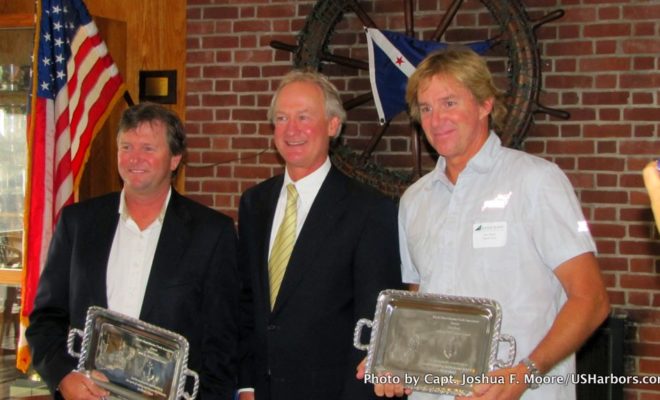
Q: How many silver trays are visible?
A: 2